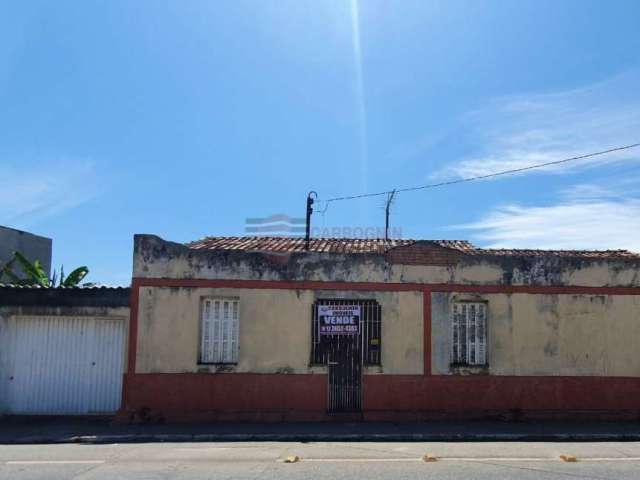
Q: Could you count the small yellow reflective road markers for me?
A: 3